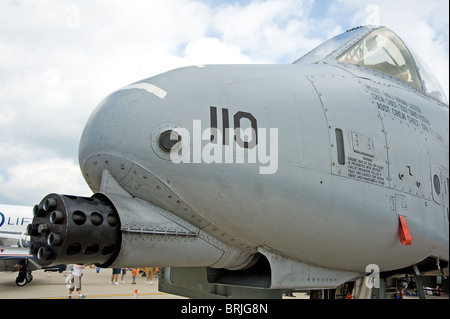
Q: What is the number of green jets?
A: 0